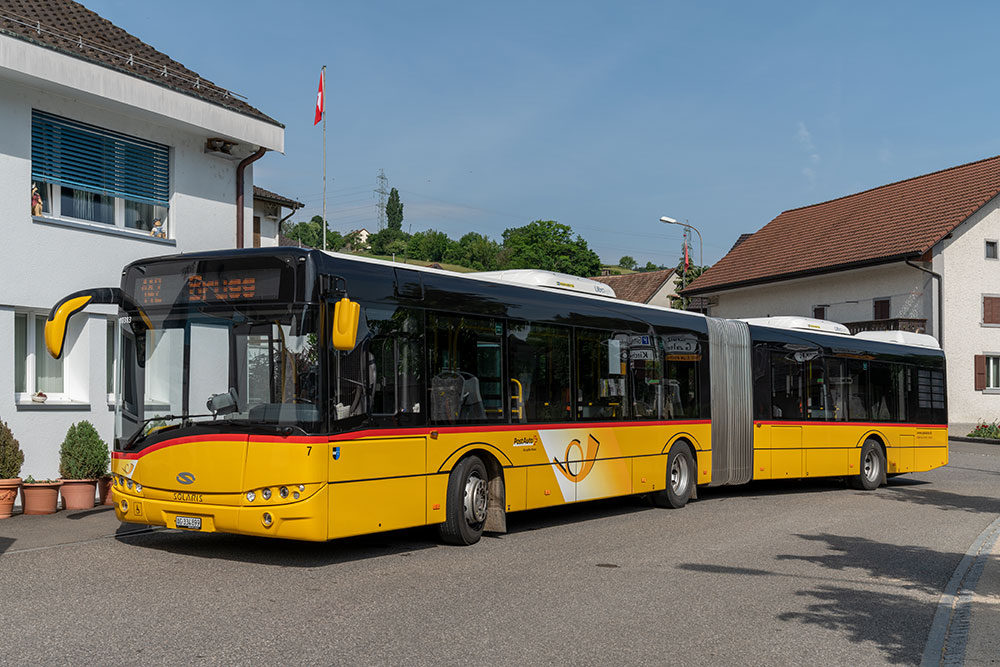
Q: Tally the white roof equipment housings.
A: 3